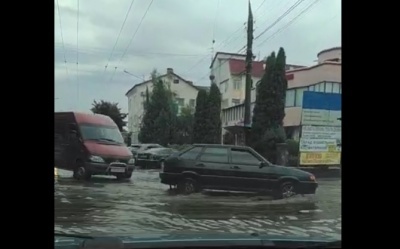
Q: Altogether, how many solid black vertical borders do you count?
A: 2